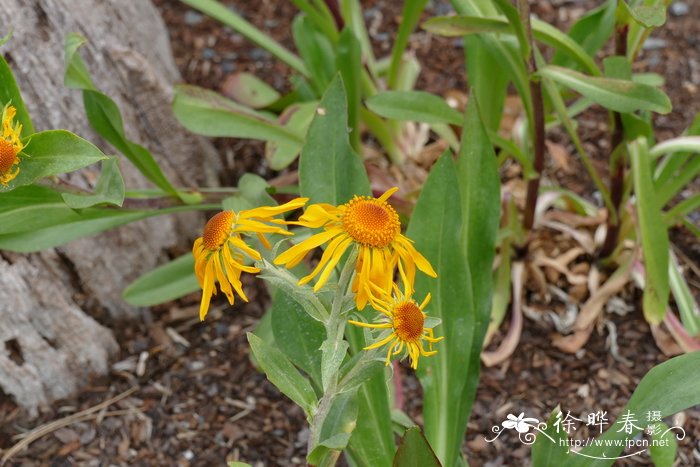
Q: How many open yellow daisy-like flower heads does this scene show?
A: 4